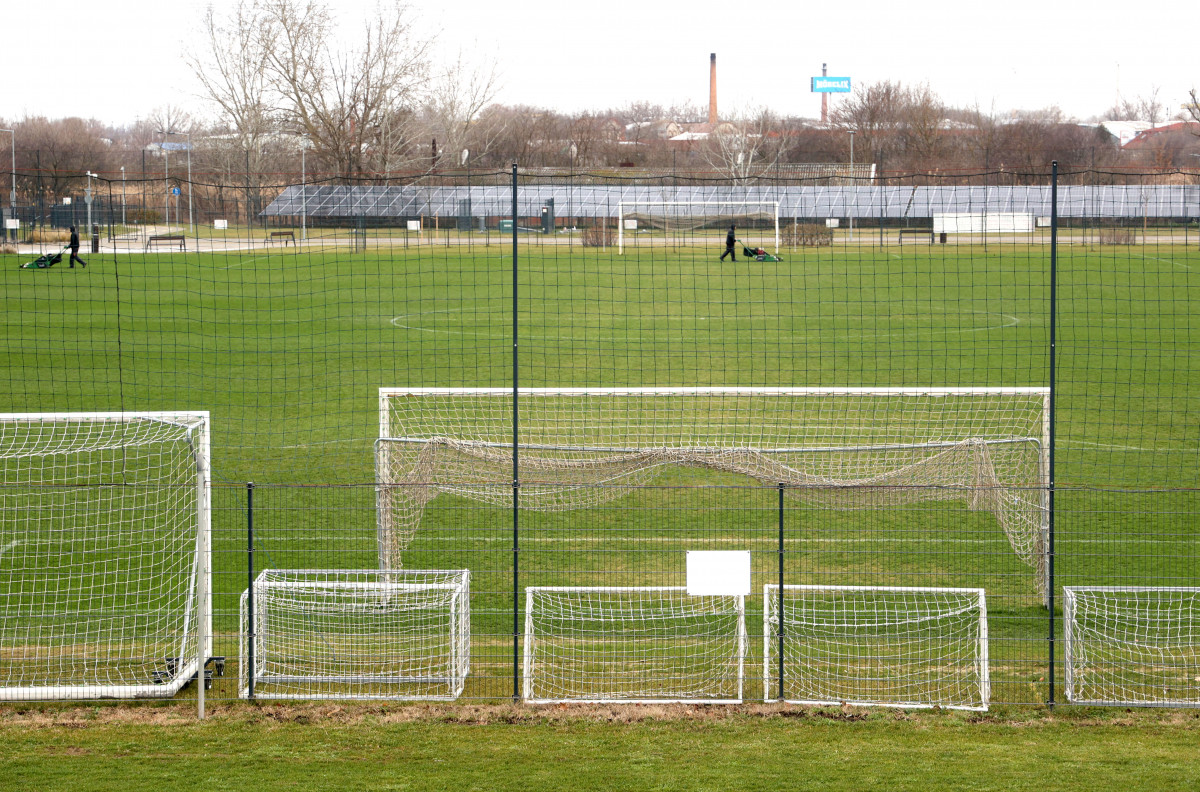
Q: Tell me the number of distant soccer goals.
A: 1